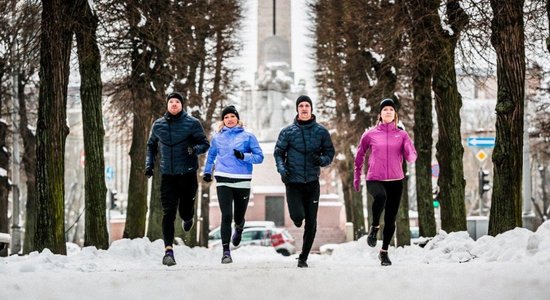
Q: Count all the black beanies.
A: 4